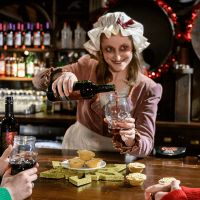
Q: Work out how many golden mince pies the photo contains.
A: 6